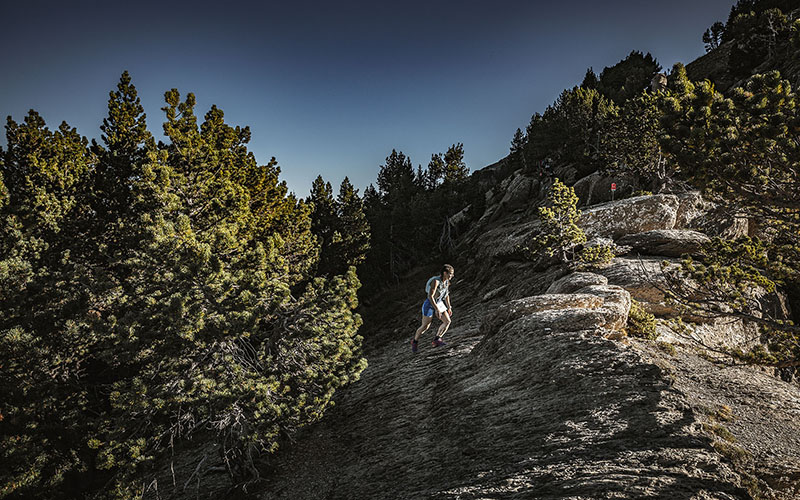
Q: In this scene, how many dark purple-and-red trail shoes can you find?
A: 2